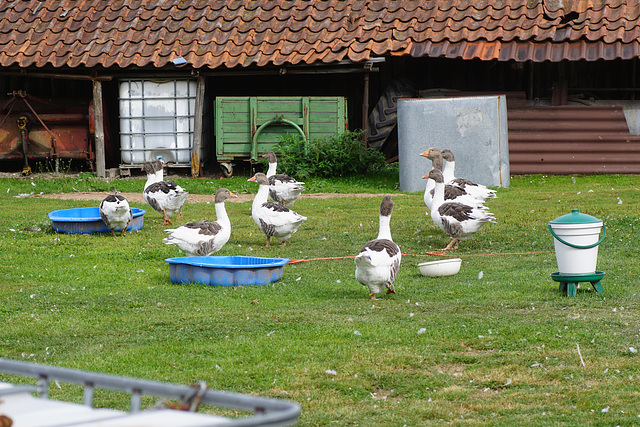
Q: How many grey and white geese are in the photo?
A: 10